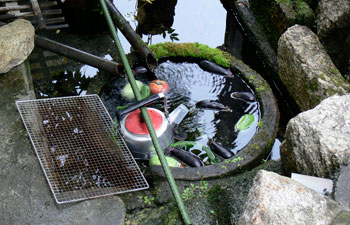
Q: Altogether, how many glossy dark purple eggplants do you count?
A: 6